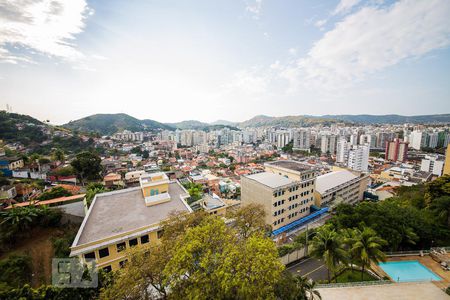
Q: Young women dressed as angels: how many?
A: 0